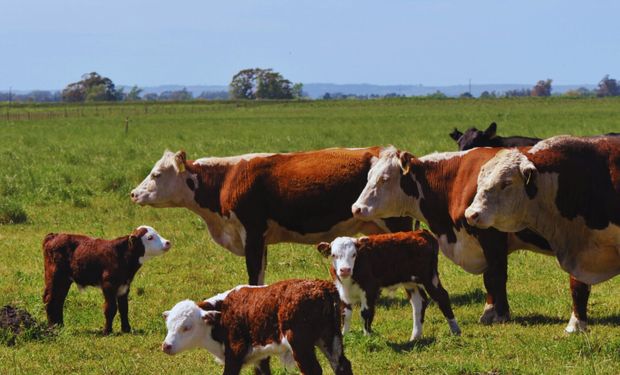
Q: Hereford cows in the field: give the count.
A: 6